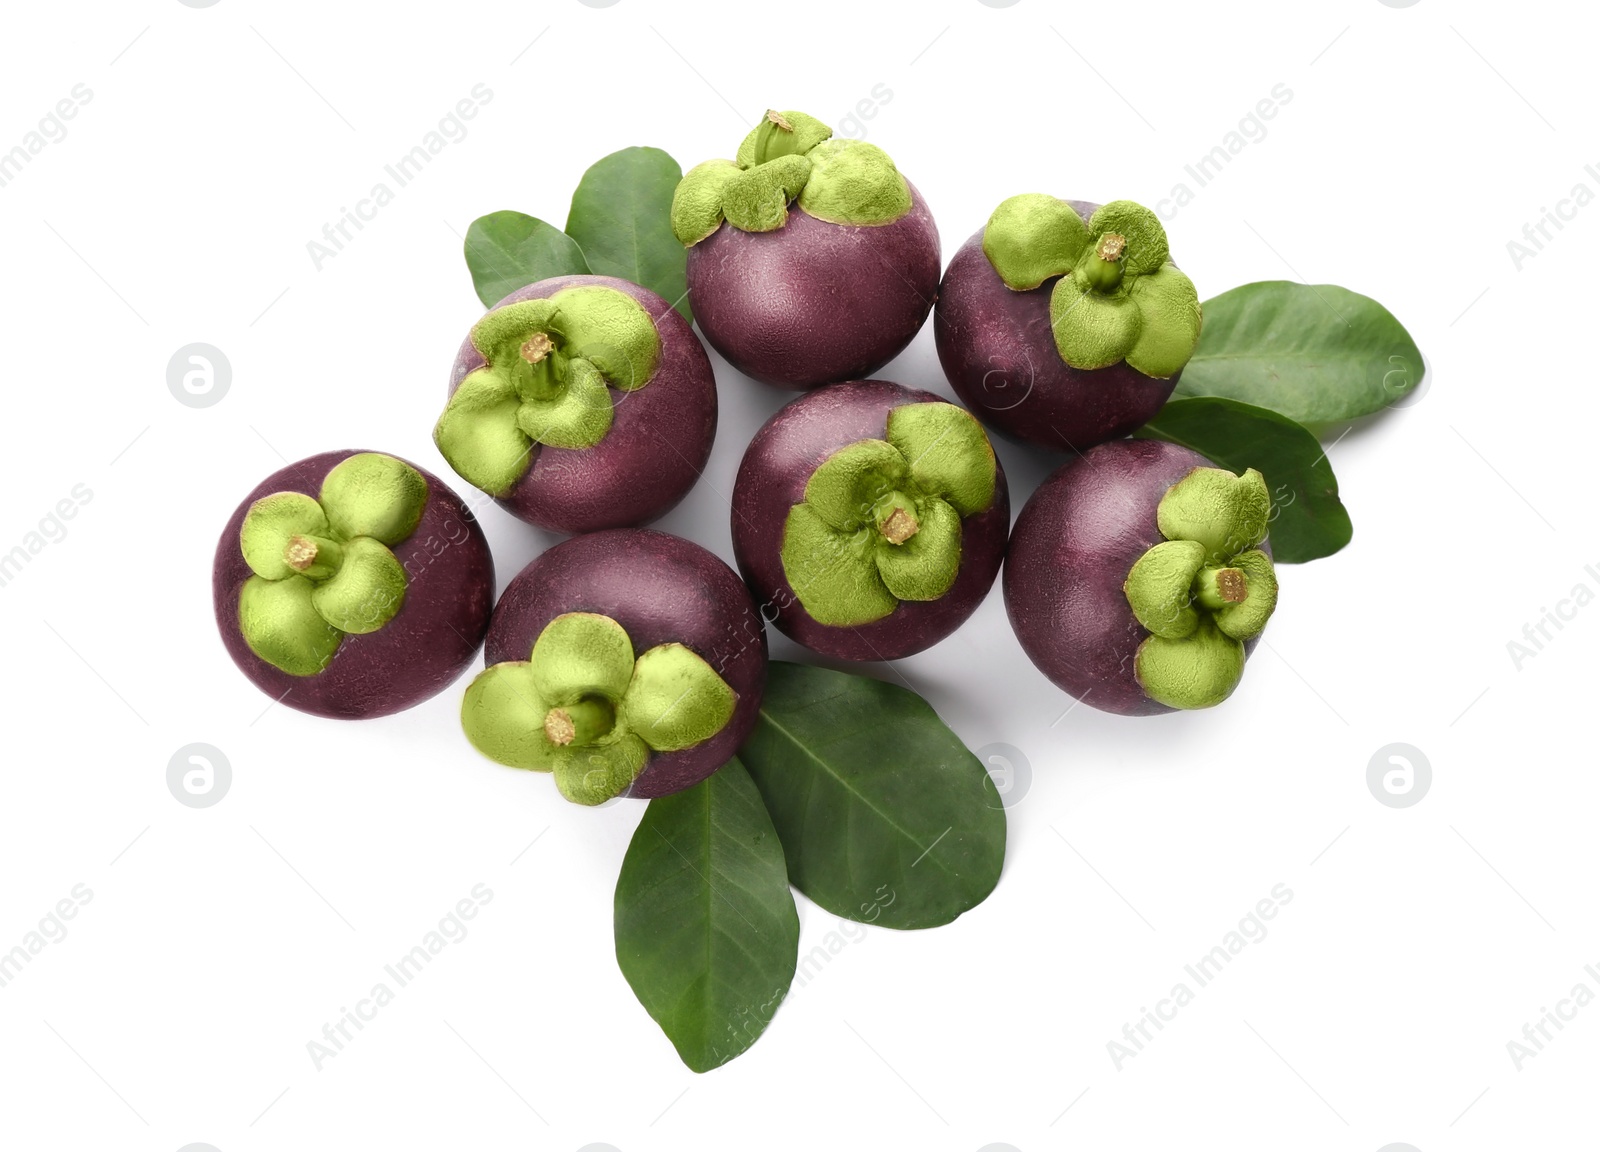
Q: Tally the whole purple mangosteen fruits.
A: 7